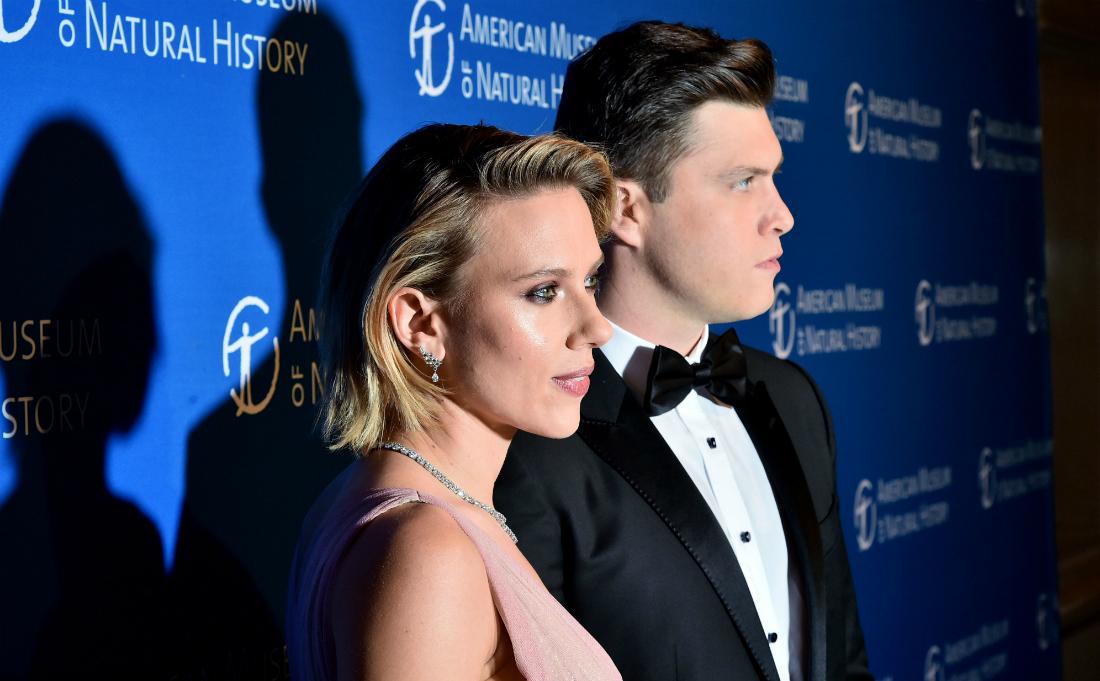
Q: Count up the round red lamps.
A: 0